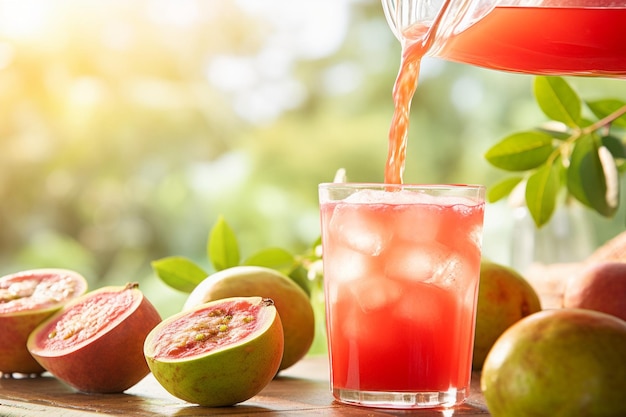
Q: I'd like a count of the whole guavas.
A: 4